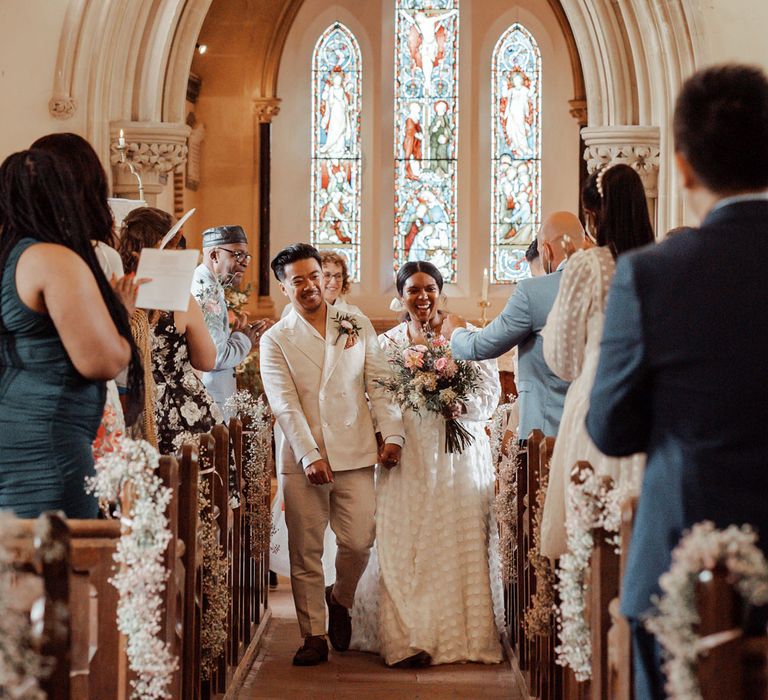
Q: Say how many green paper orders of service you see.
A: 0